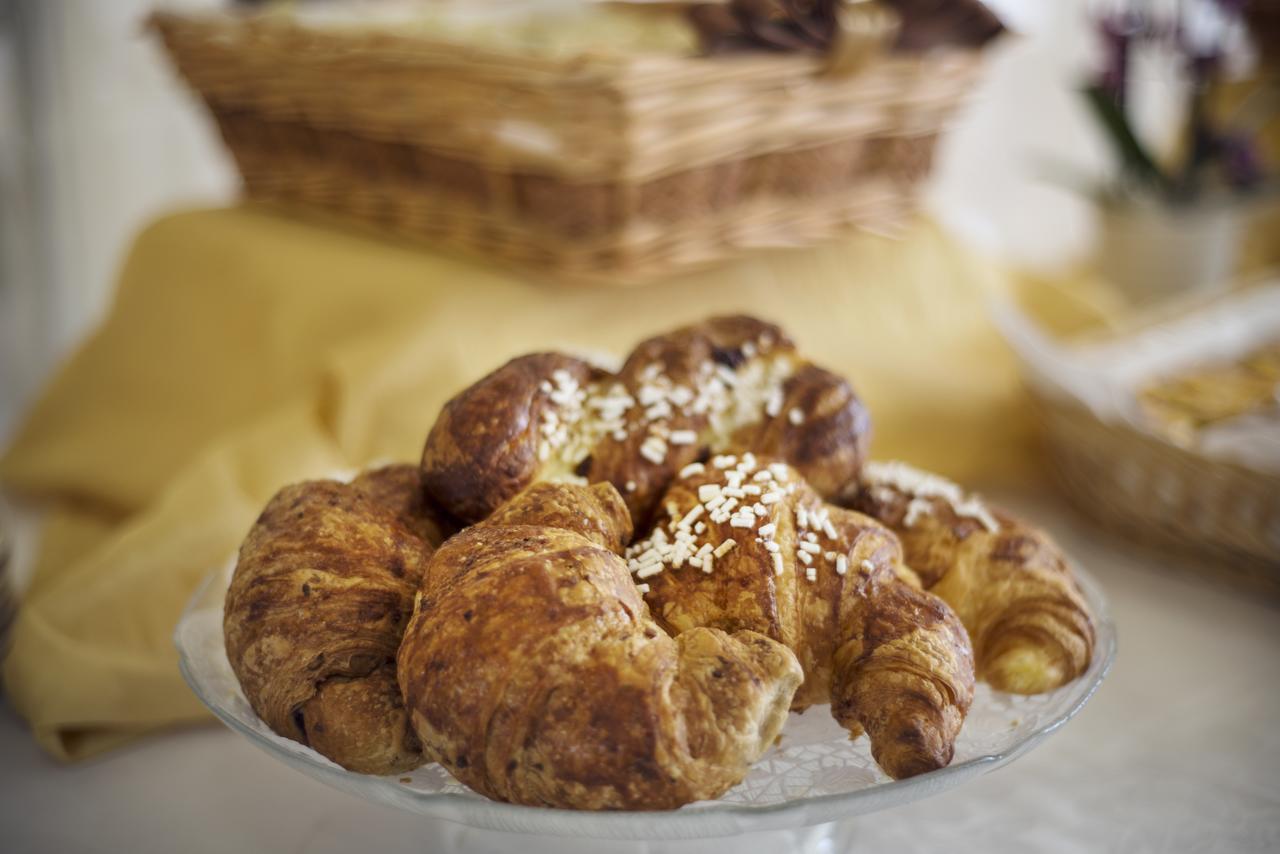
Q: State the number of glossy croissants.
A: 5